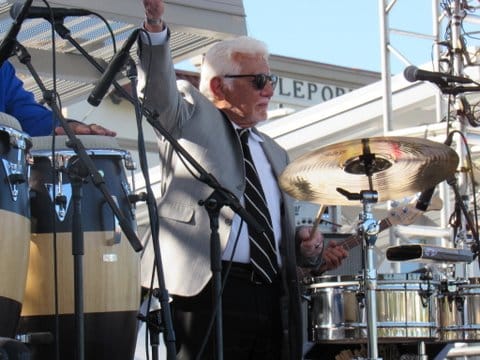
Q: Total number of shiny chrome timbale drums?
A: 2